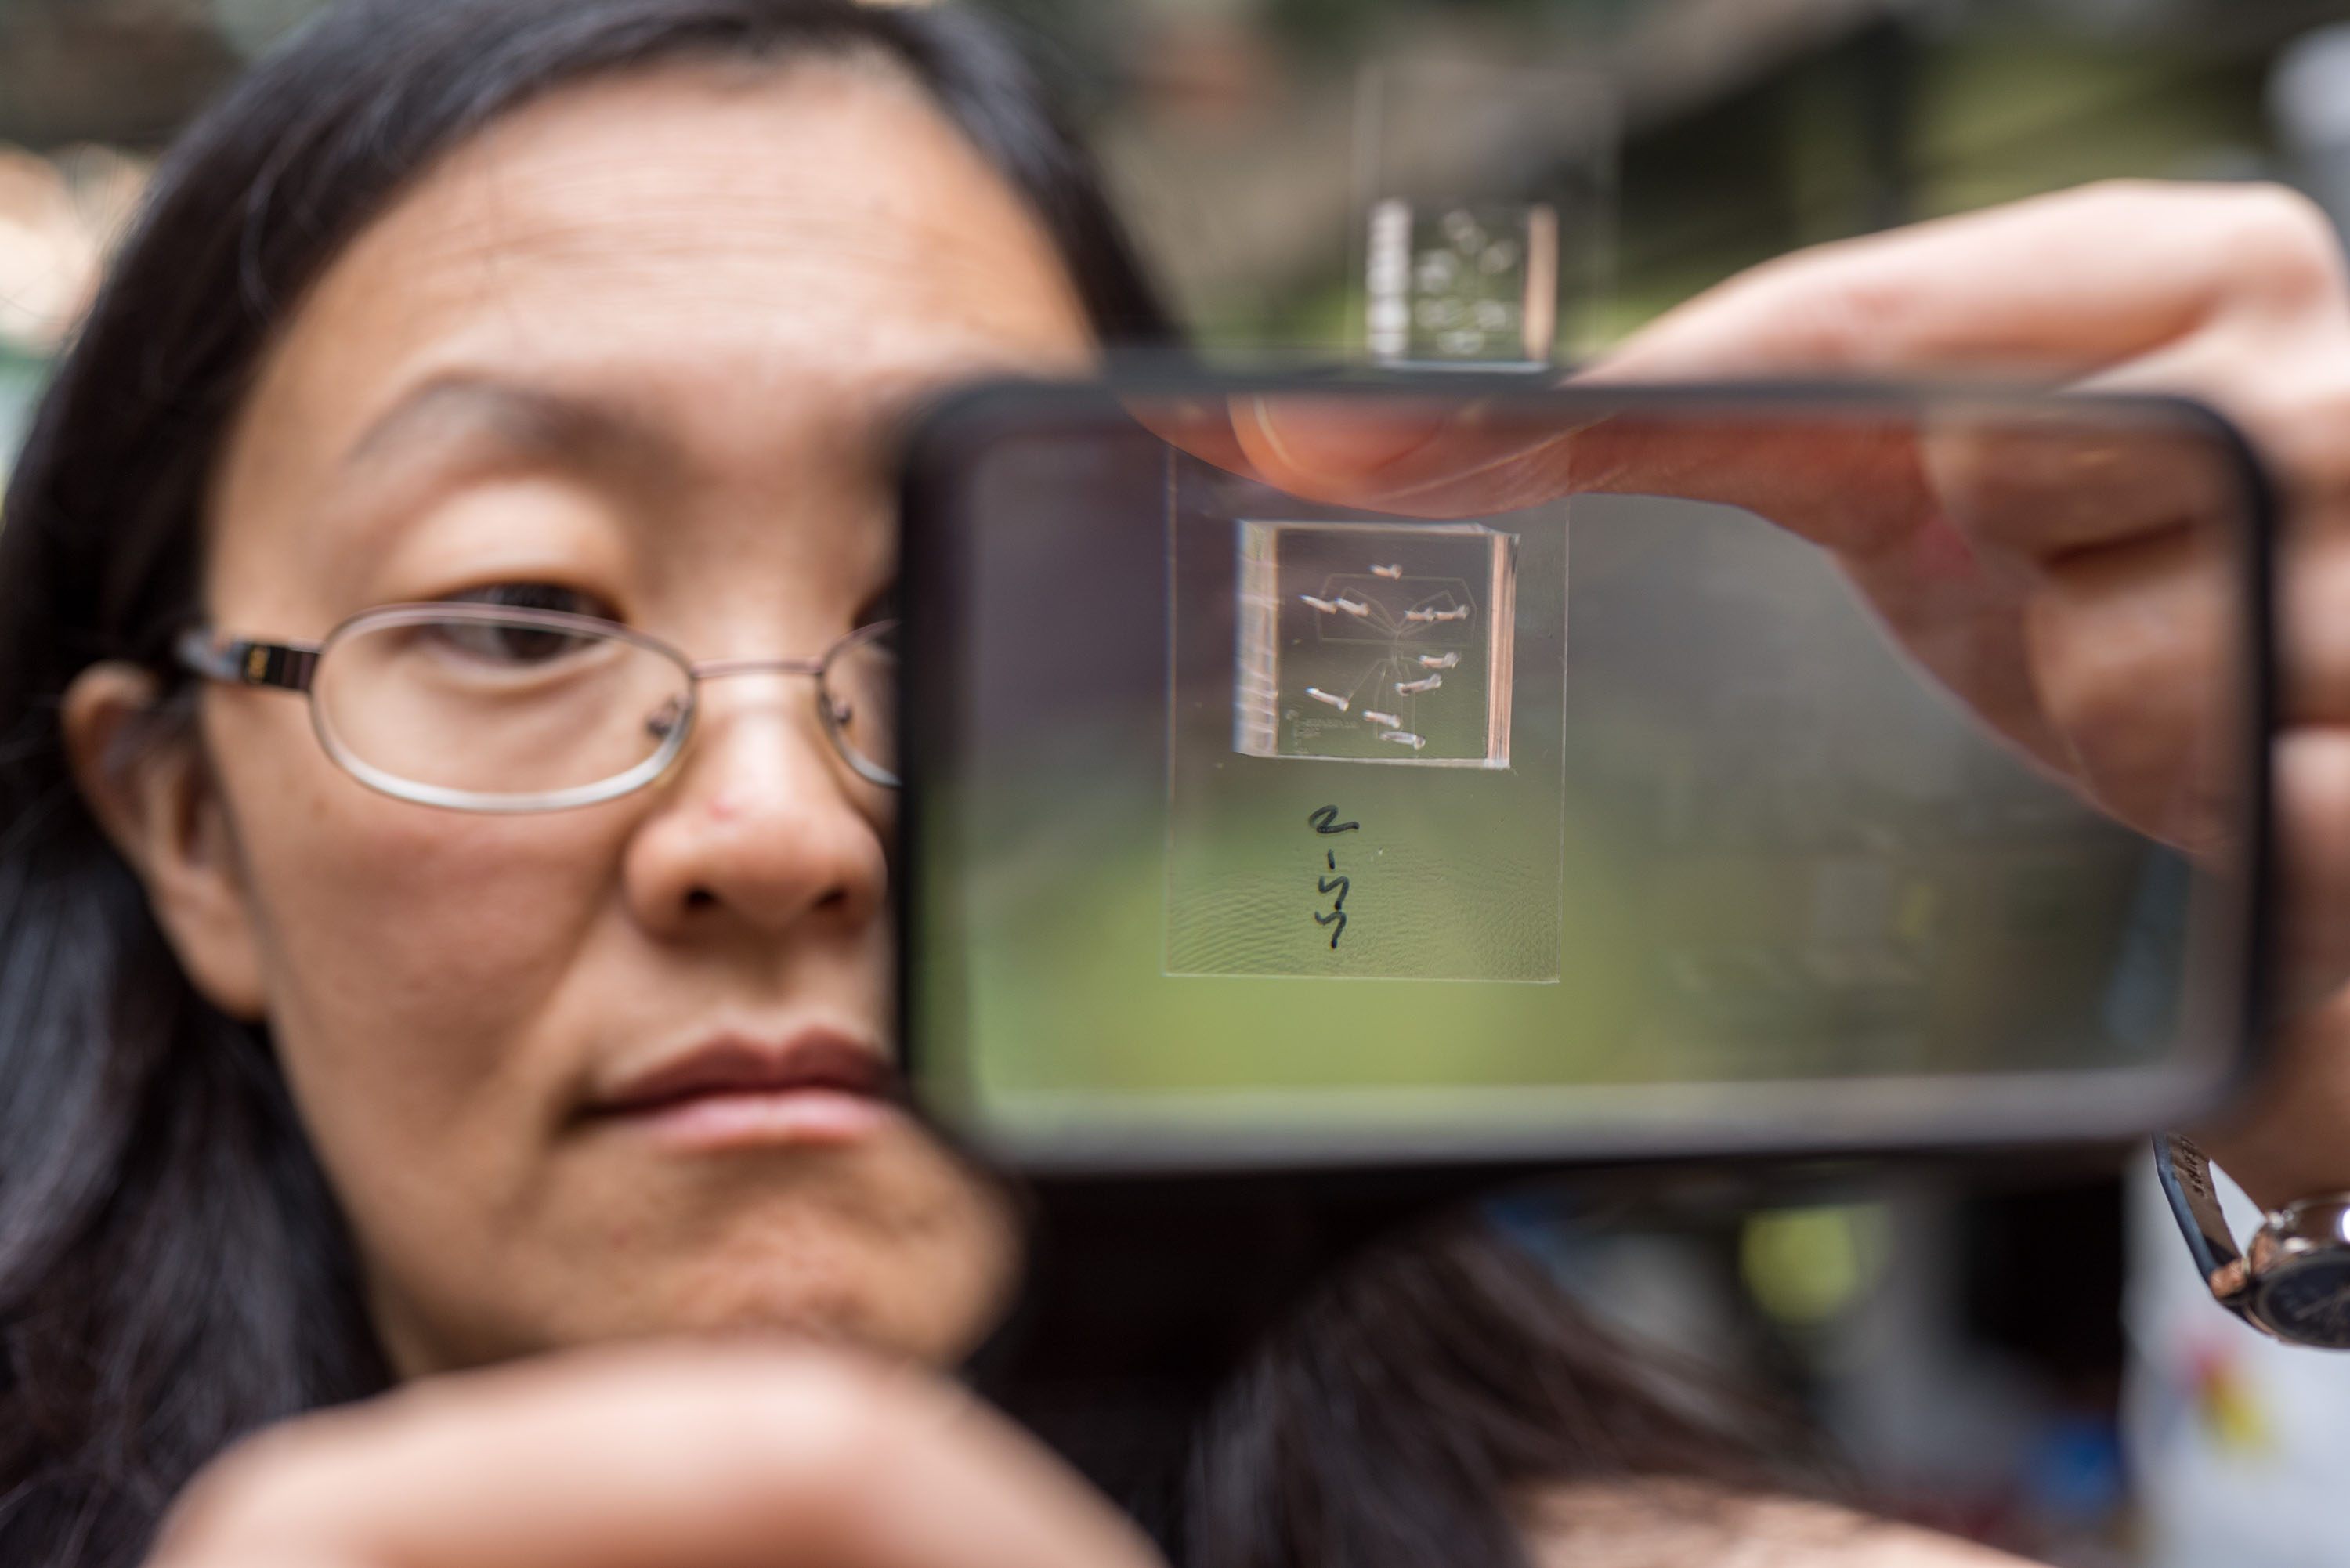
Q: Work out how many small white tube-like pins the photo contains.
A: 10